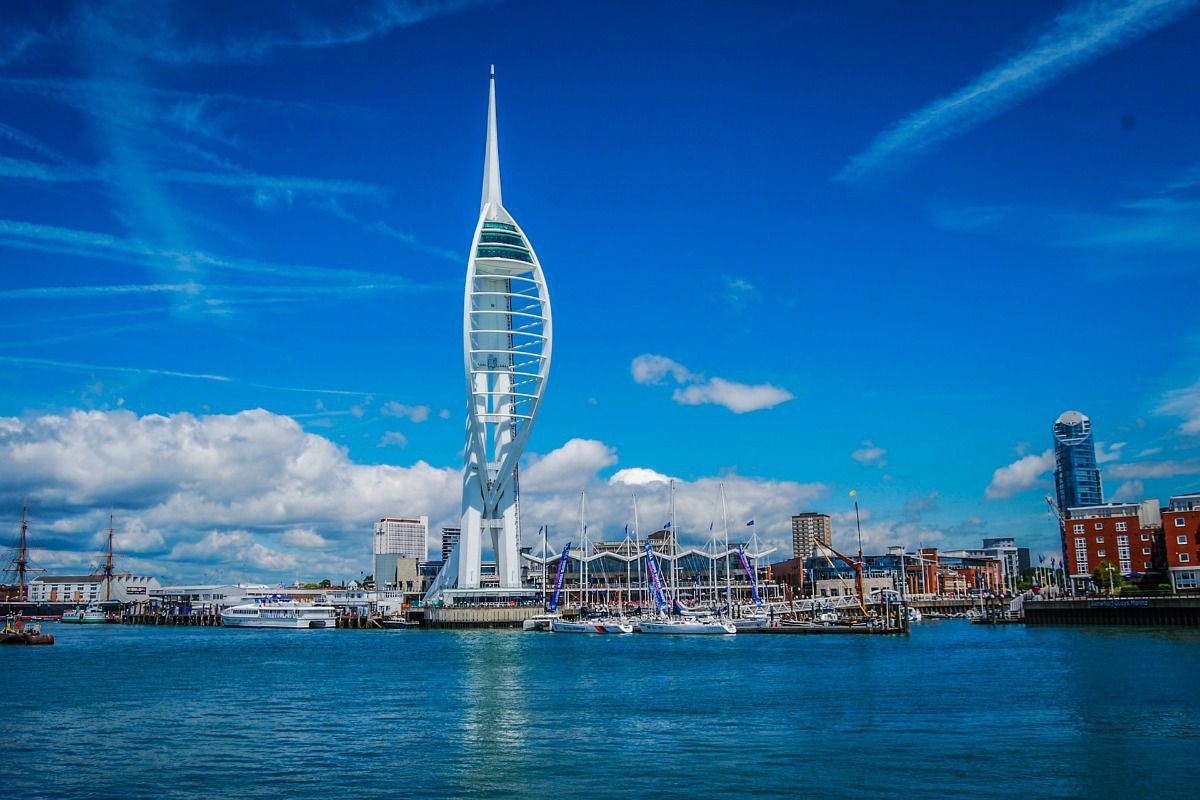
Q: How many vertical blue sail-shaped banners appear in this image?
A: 3